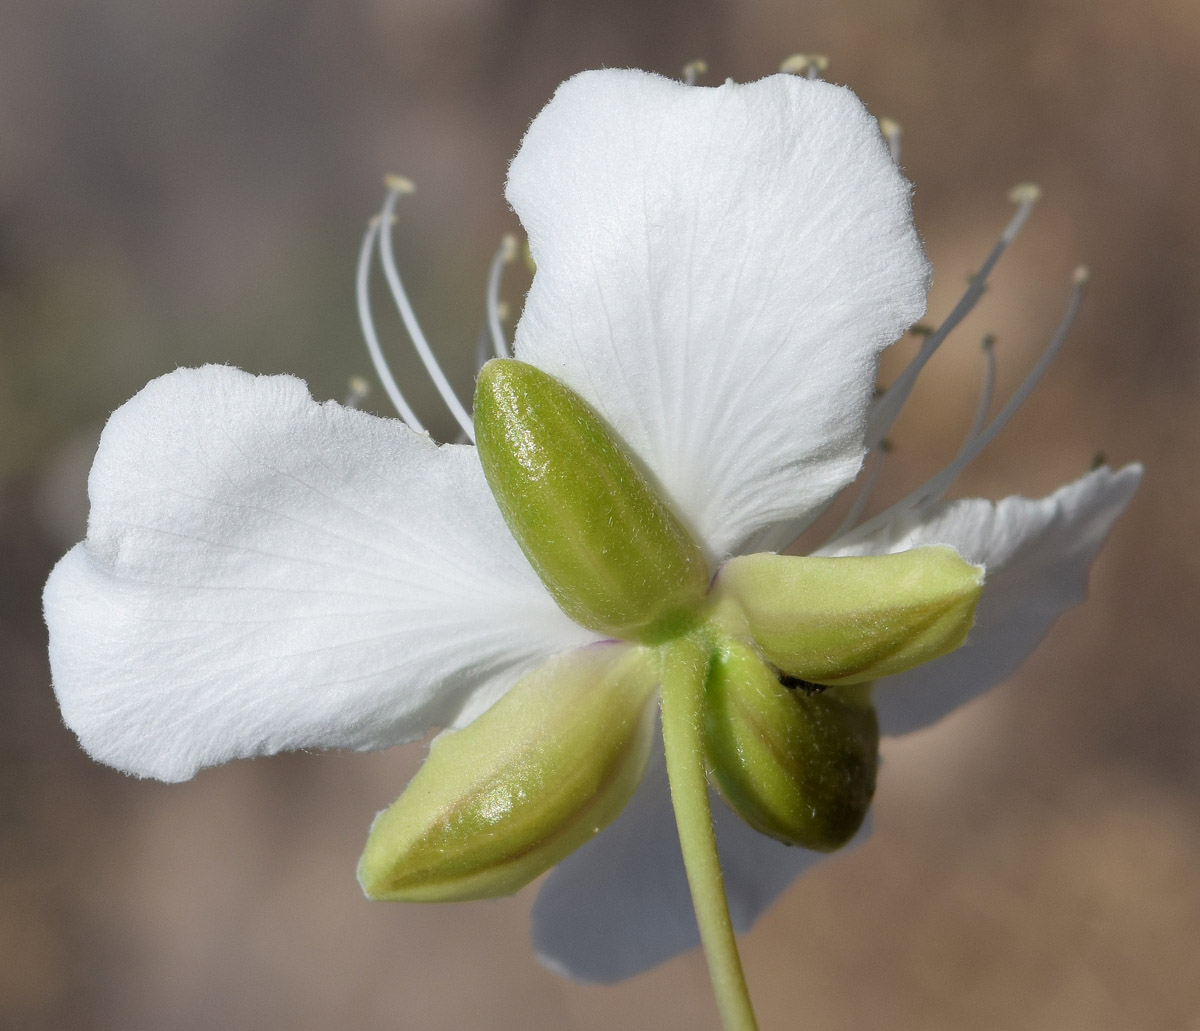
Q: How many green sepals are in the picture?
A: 4